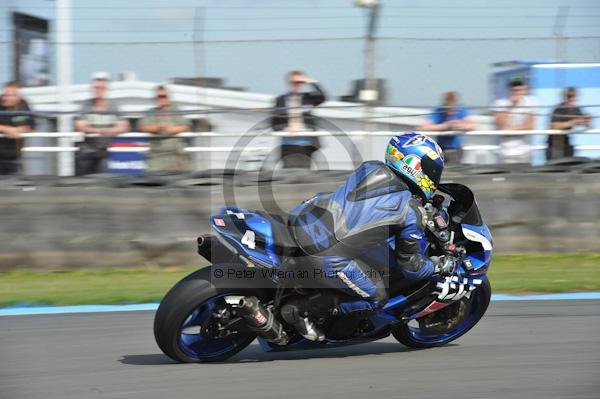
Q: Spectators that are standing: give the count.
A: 7